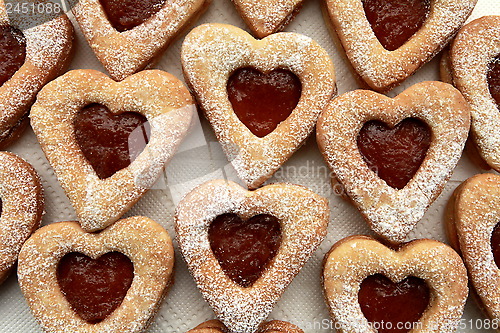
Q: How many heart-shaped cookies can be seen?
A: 14